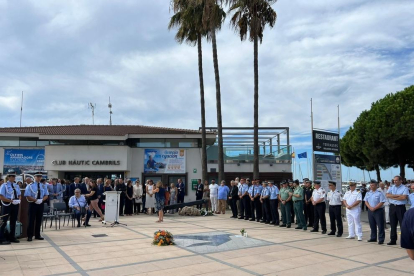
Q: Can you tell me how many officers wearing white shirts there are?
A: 3